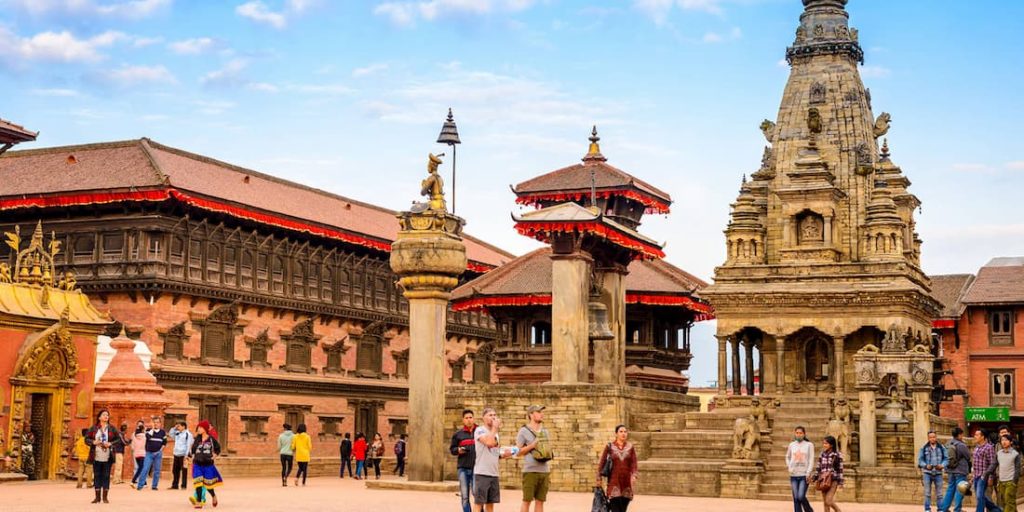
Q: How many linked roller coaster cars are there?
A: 0